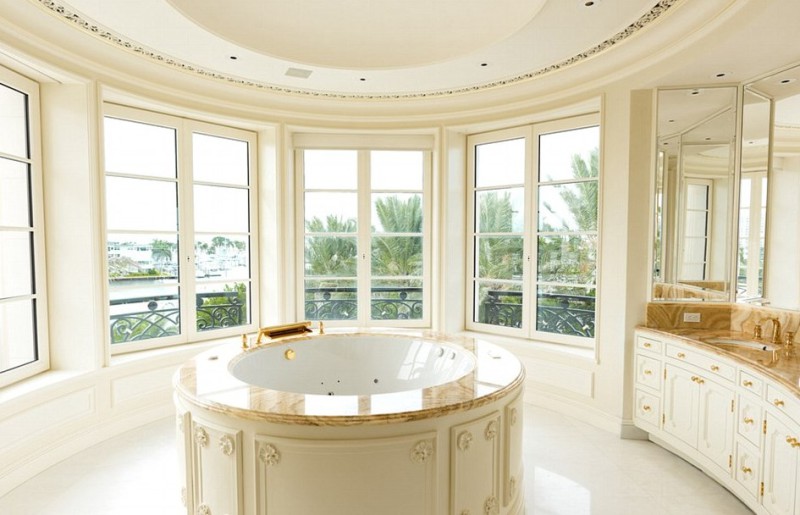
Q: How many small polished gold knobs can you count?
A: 13